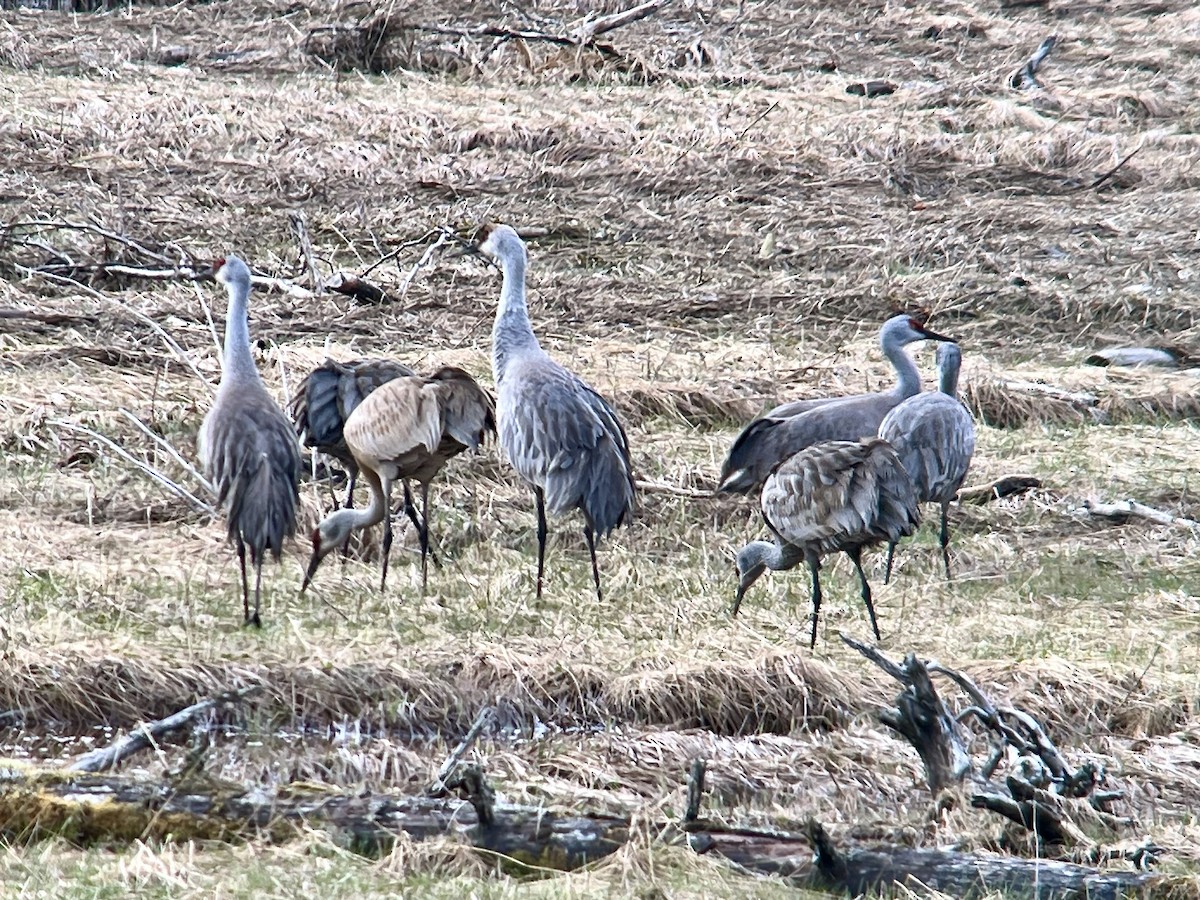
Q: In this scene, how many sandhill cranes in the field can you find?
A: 7